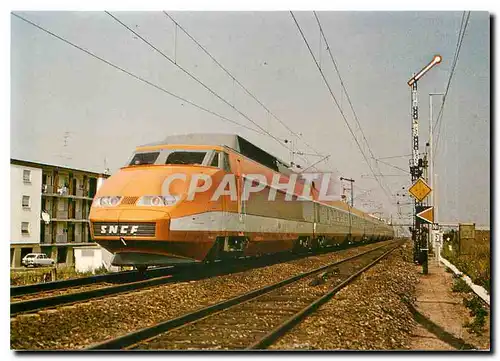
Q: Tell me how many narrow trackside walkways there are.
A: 1